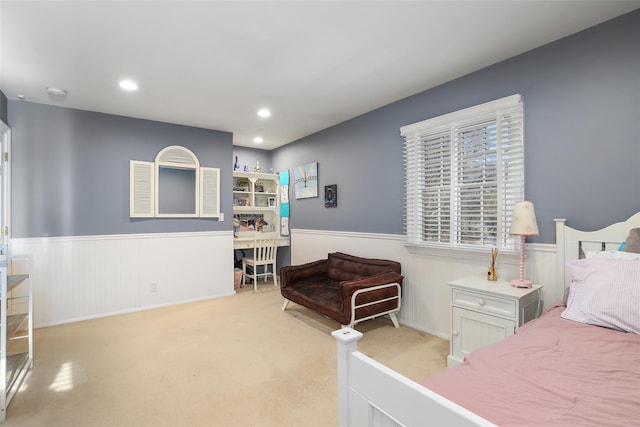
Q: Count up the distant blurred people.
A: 0